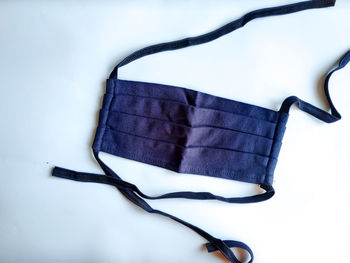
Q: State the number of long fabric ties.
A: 4